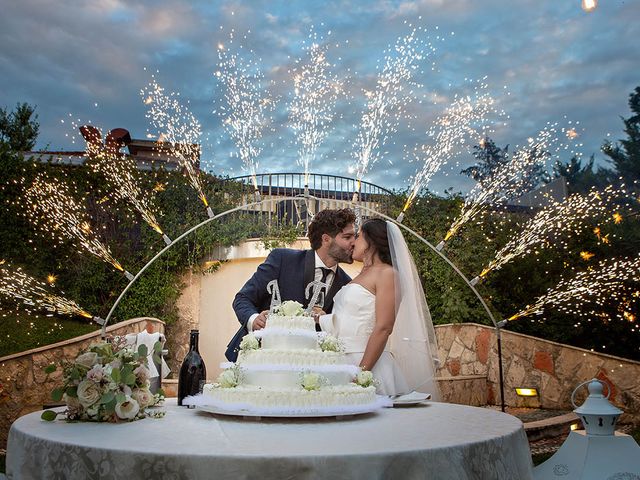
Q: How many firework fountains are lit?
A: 11